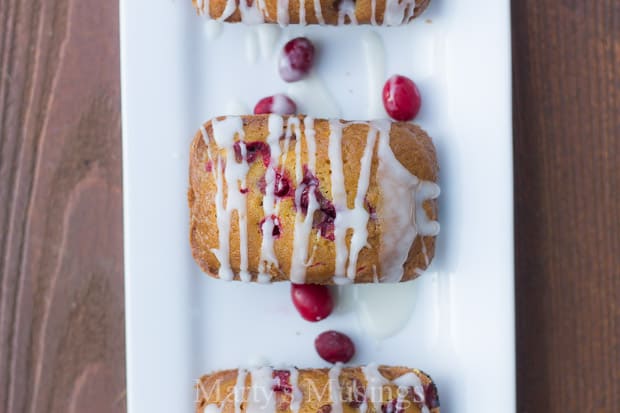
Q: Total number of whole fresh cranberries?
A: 5